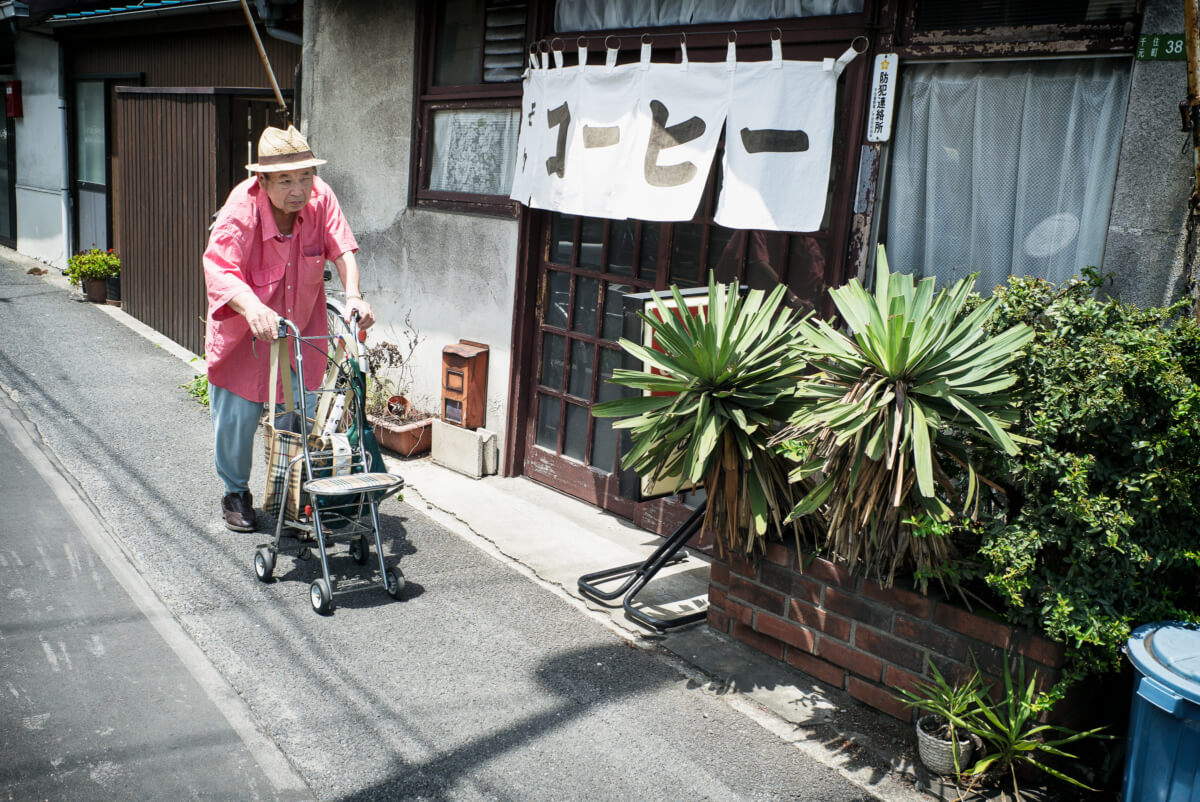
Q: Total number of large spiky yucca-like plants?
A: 2